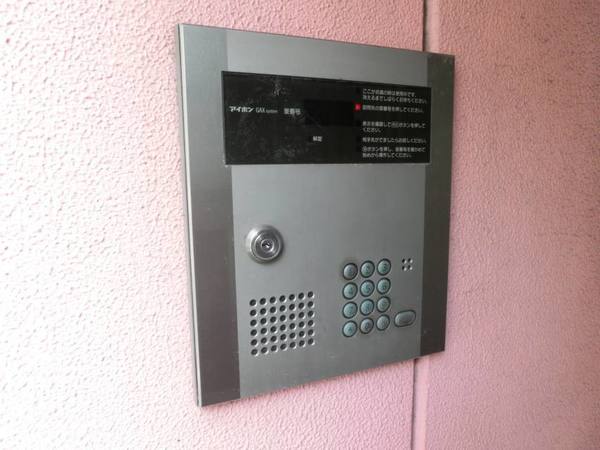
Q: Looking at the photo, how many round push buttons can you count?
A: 12